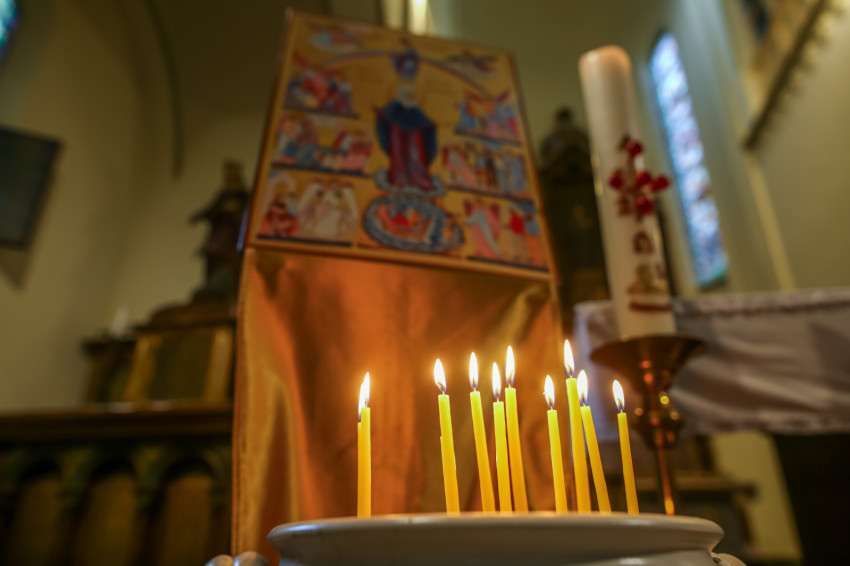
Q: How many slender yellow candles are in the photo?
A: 10